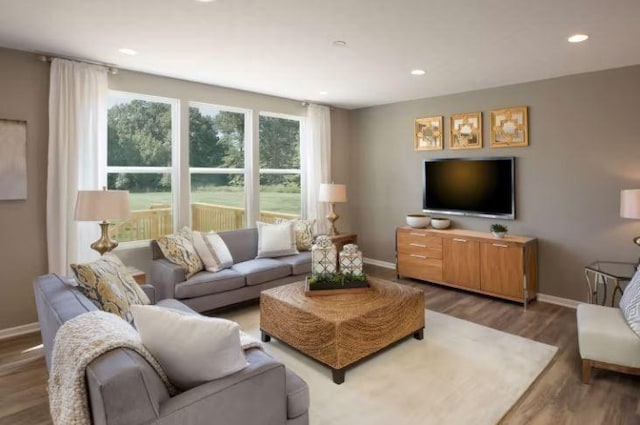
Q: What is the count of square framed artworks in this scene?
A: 3